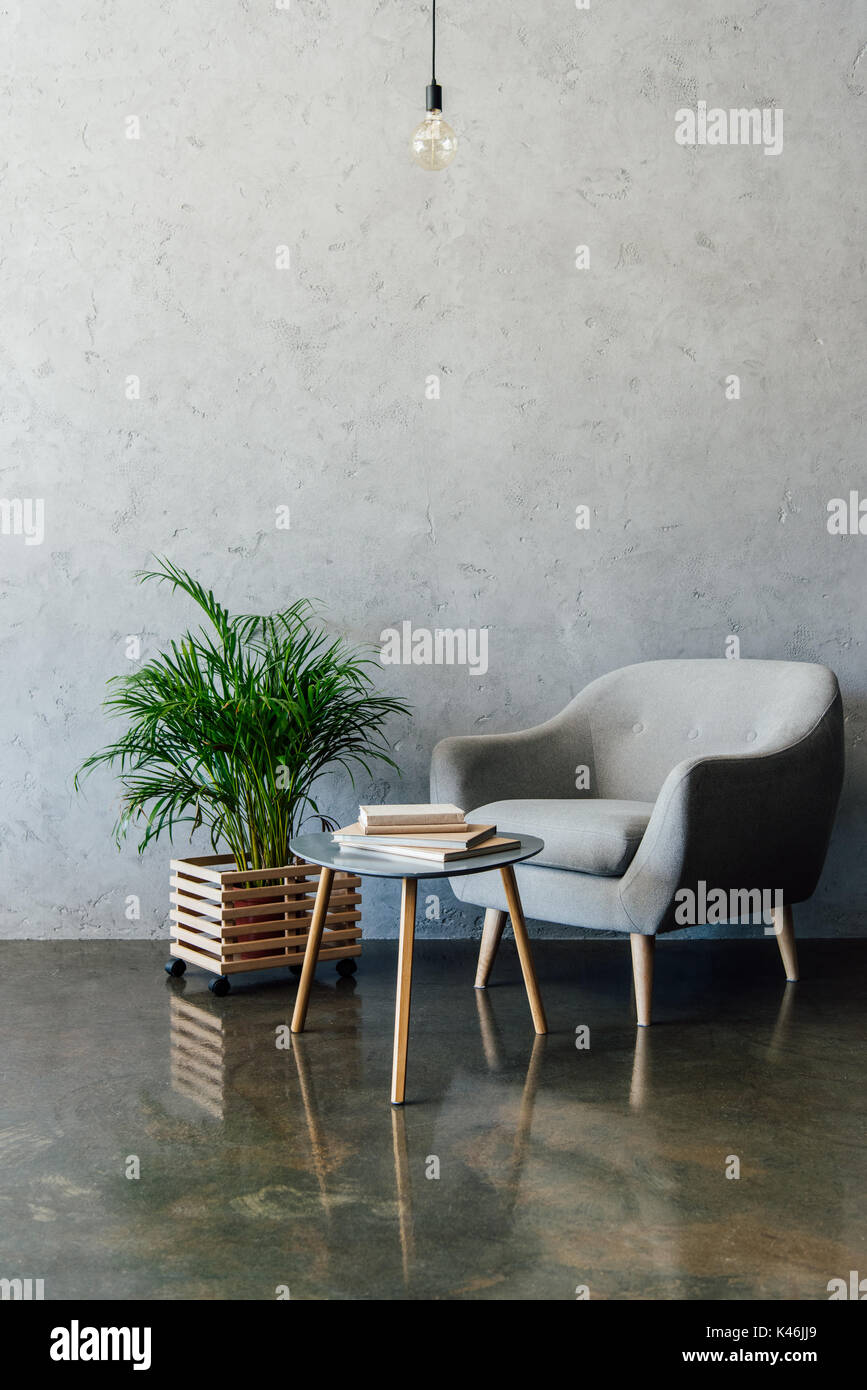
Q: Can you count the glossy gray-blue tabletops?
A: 1